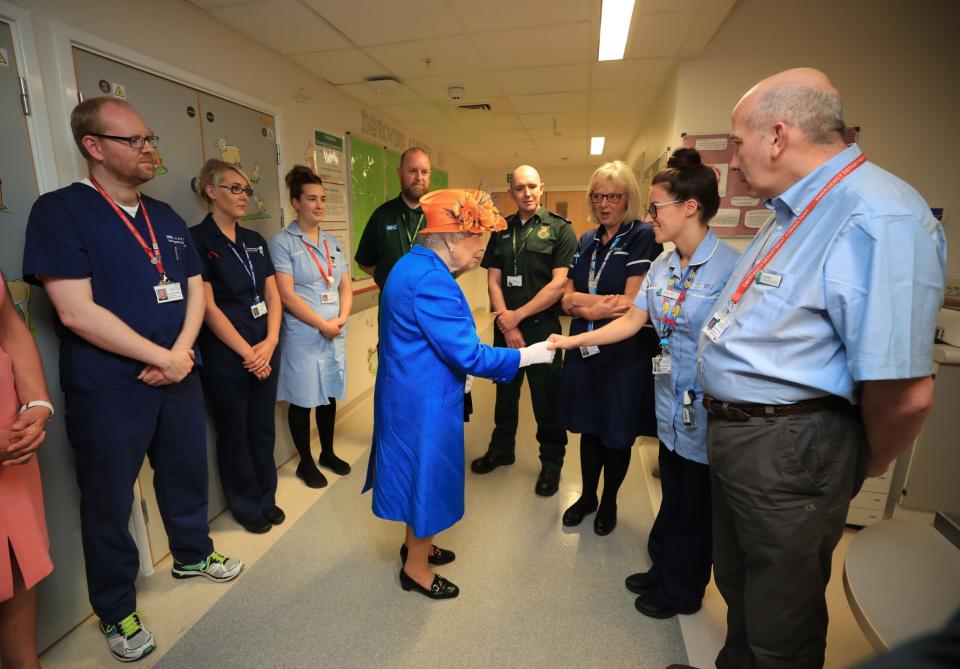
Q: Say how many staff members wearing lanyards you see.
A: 8